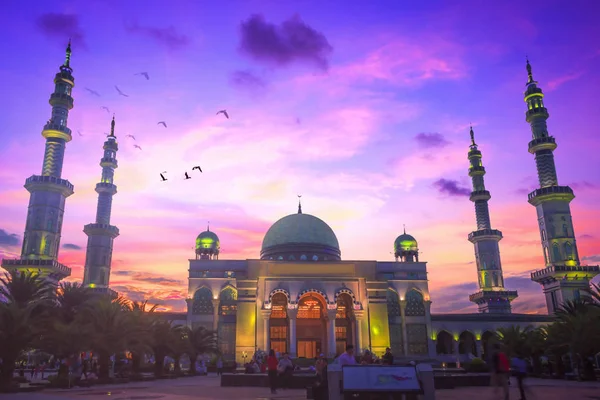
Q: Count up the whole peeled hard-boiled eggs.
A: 0